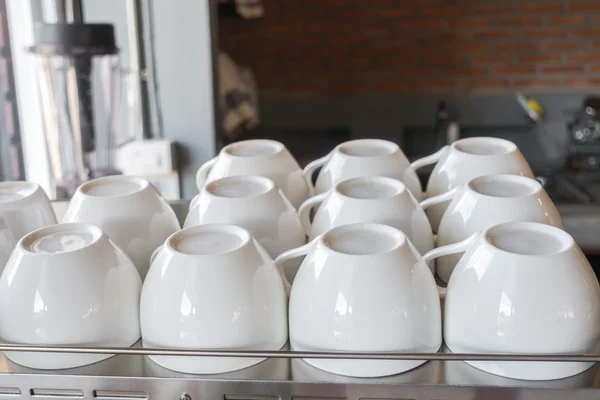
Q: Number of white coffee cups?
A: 12